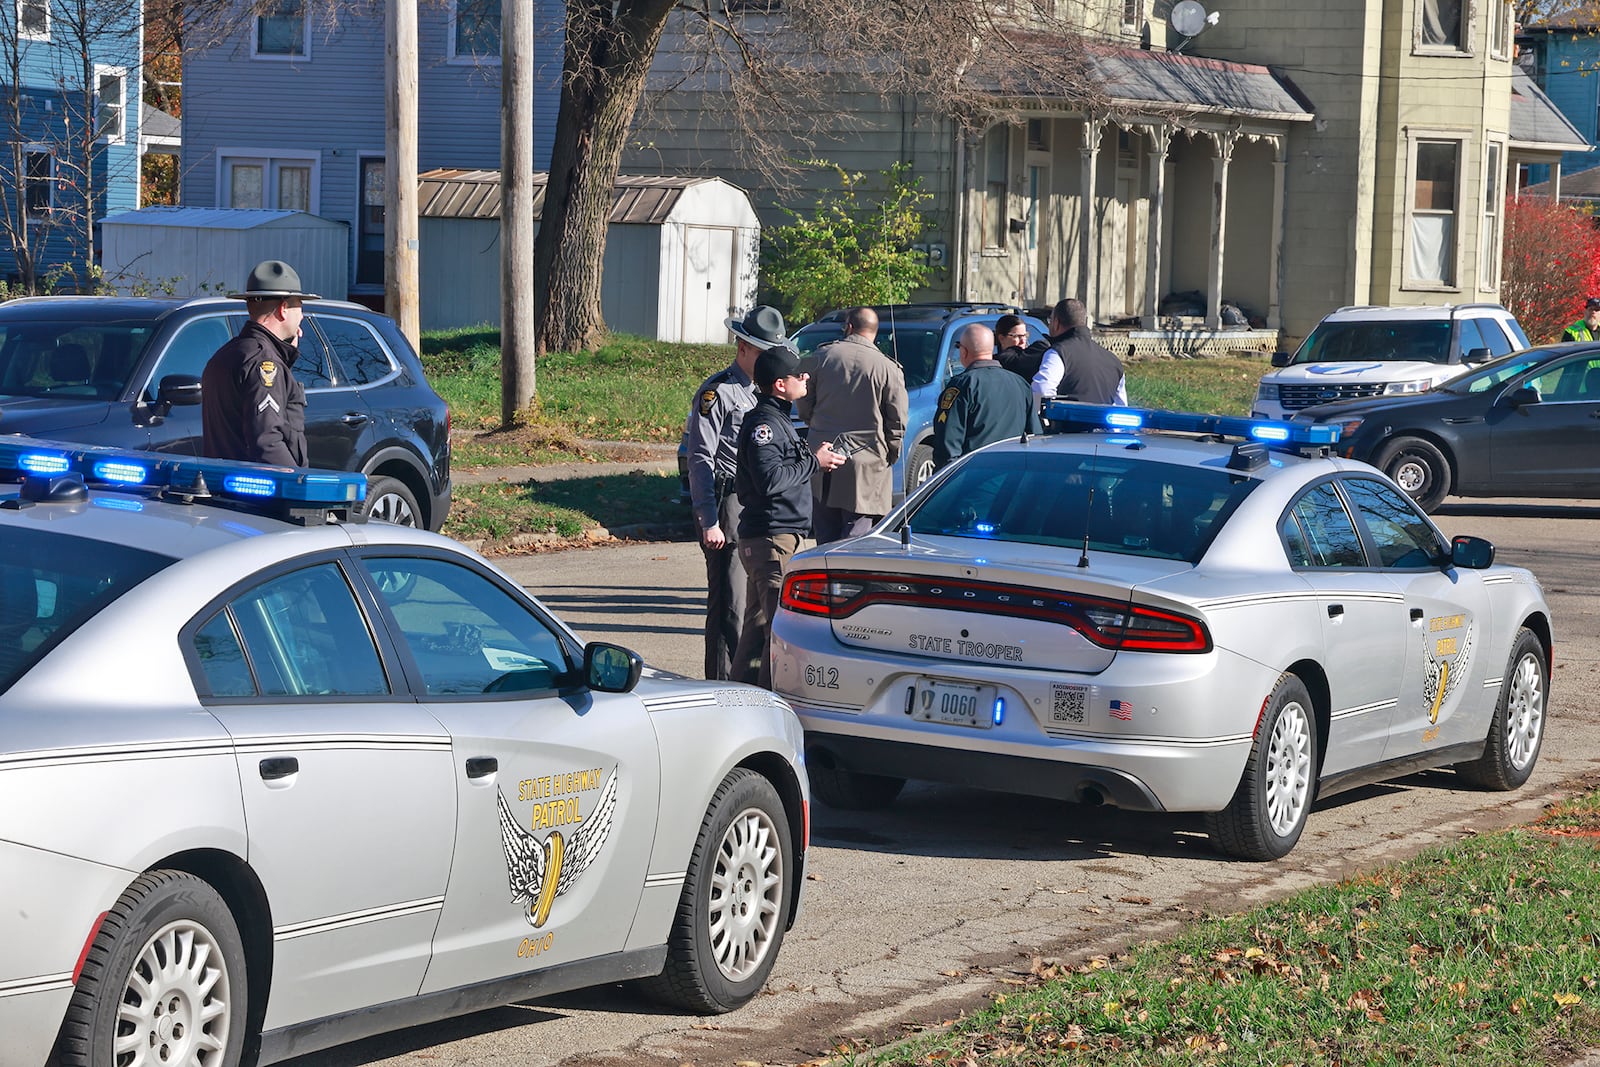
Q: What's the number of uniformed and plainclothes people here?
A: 8